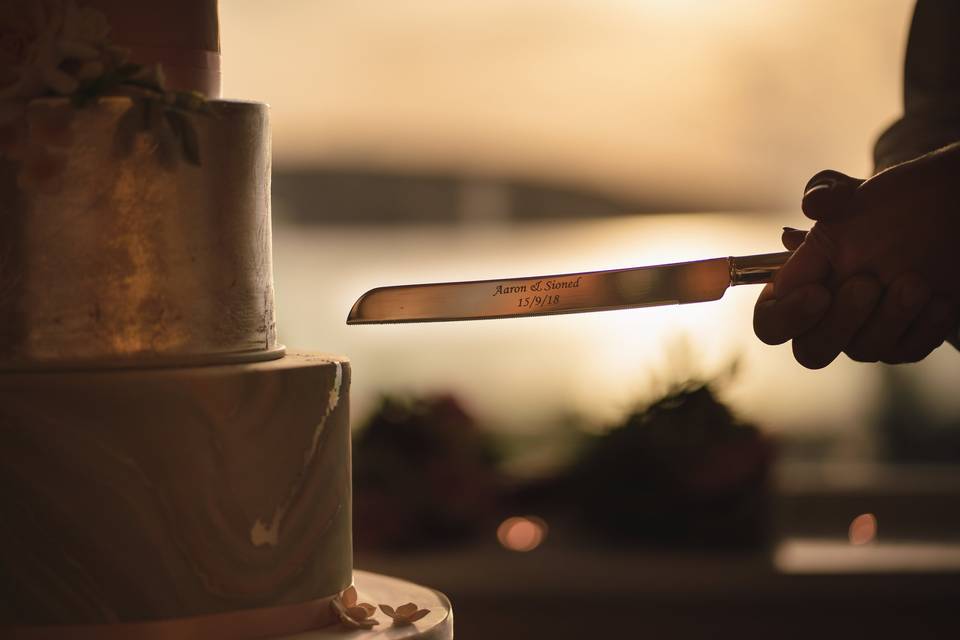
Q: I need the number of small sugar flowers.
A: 2